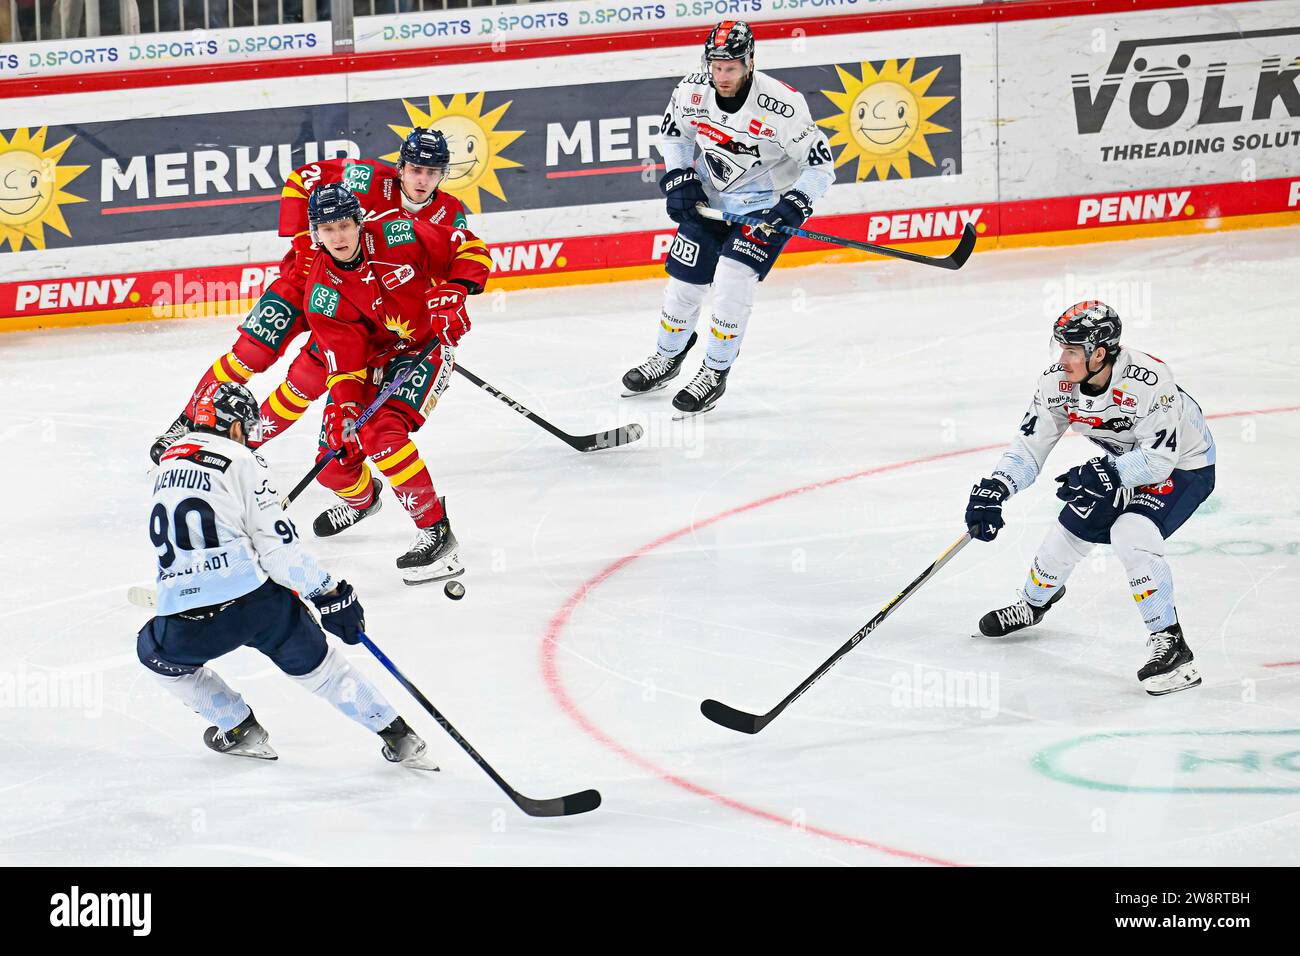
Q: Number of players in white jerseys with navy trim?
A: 3